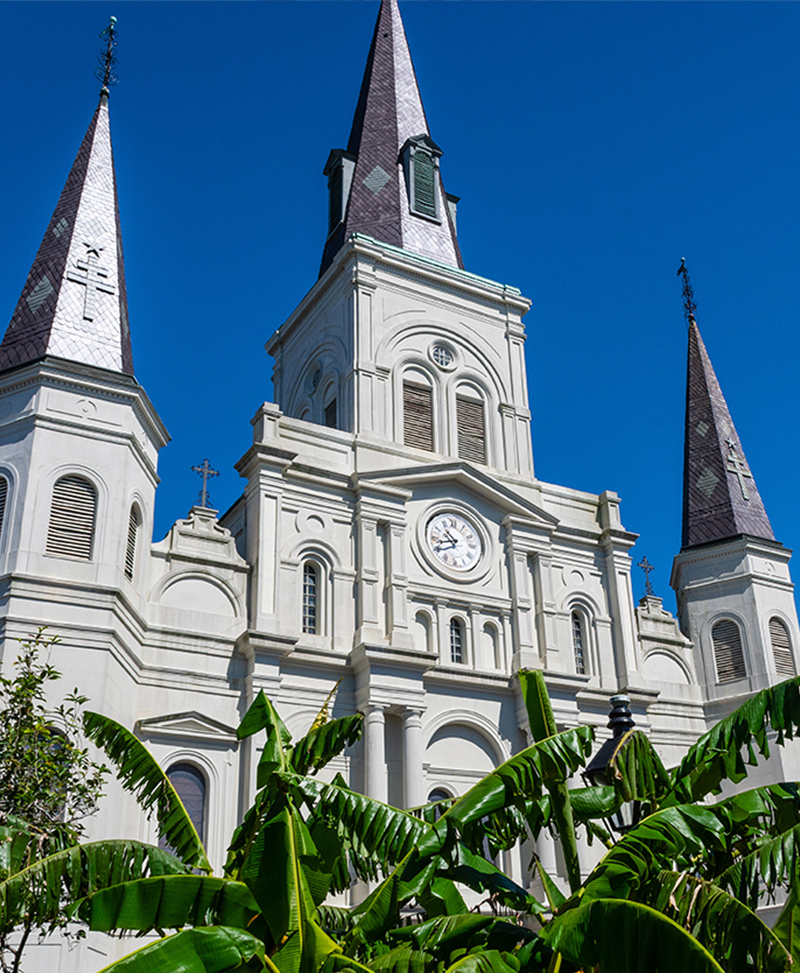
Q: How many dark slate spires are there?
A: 3